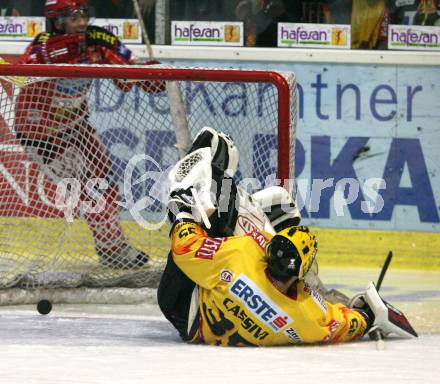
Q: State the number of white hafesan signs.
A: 5